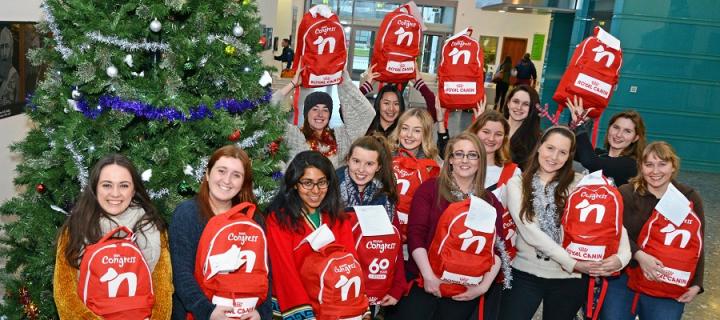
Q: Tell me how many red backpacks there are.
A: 13